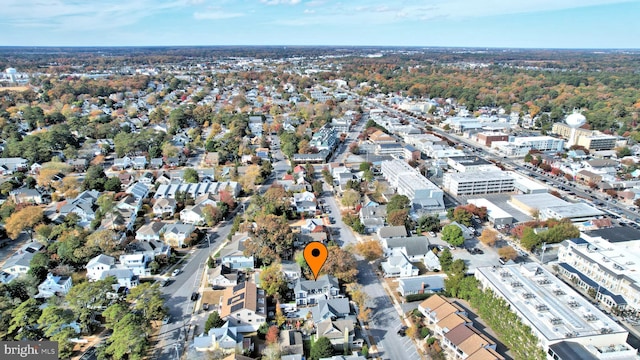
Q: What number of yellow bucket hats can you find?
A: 0